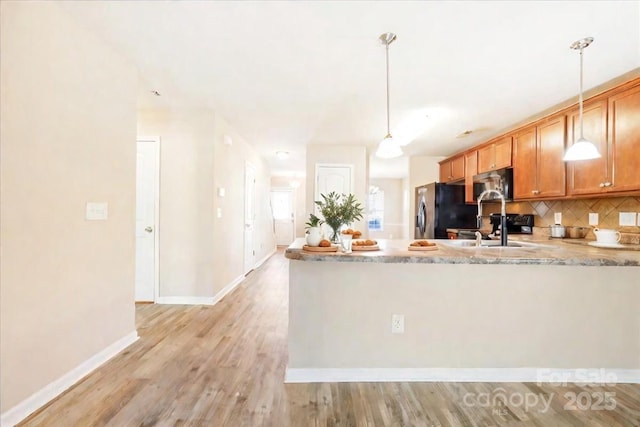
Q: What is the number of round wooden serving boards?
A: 3